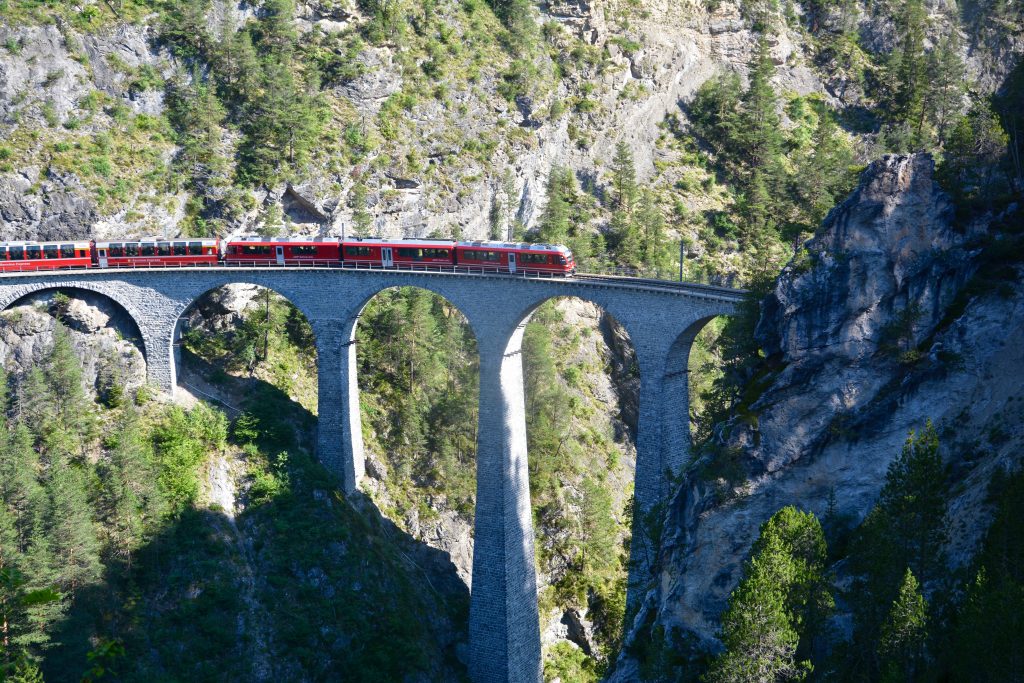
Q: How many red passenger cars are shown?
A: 5